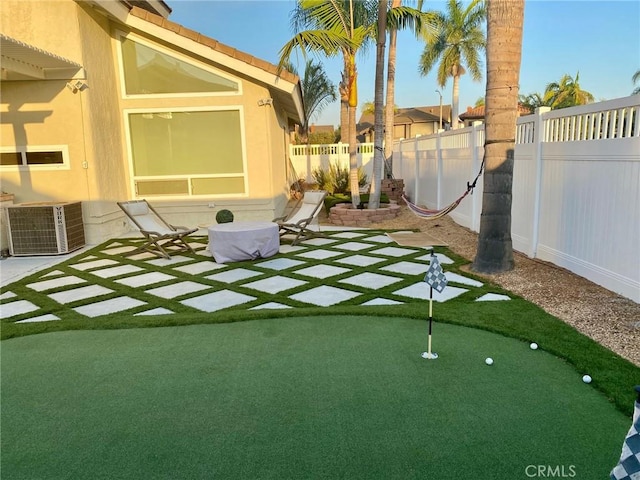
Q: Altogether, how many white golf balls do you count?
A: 3